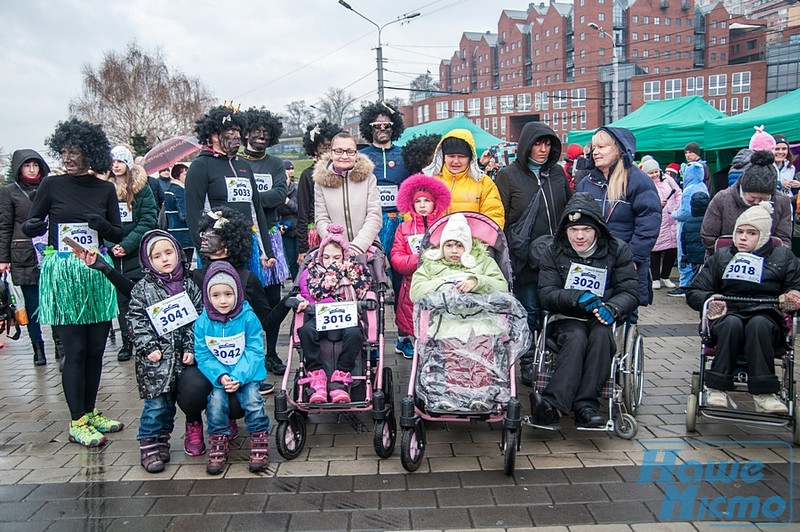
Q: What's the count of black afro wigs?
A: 7